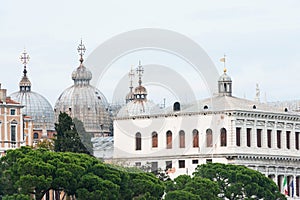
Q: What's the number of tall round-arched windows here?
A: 7